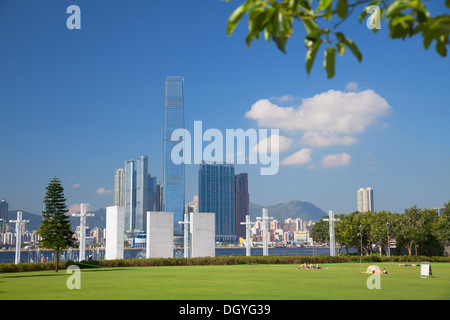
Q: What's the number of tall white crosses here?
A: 6